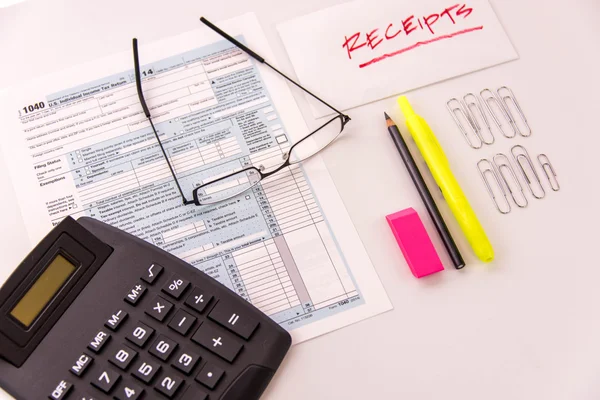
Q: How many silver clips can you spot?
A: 8